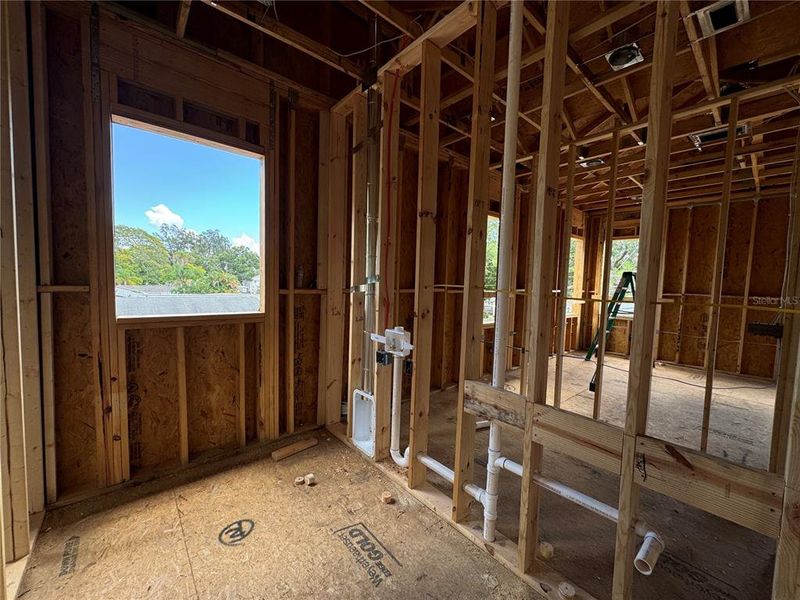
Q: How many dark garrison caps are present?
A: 0